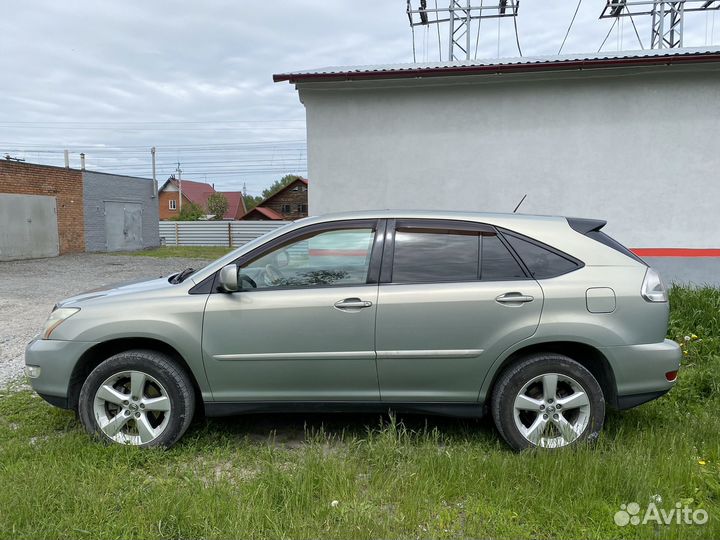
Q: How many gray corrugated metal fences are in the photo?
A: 1